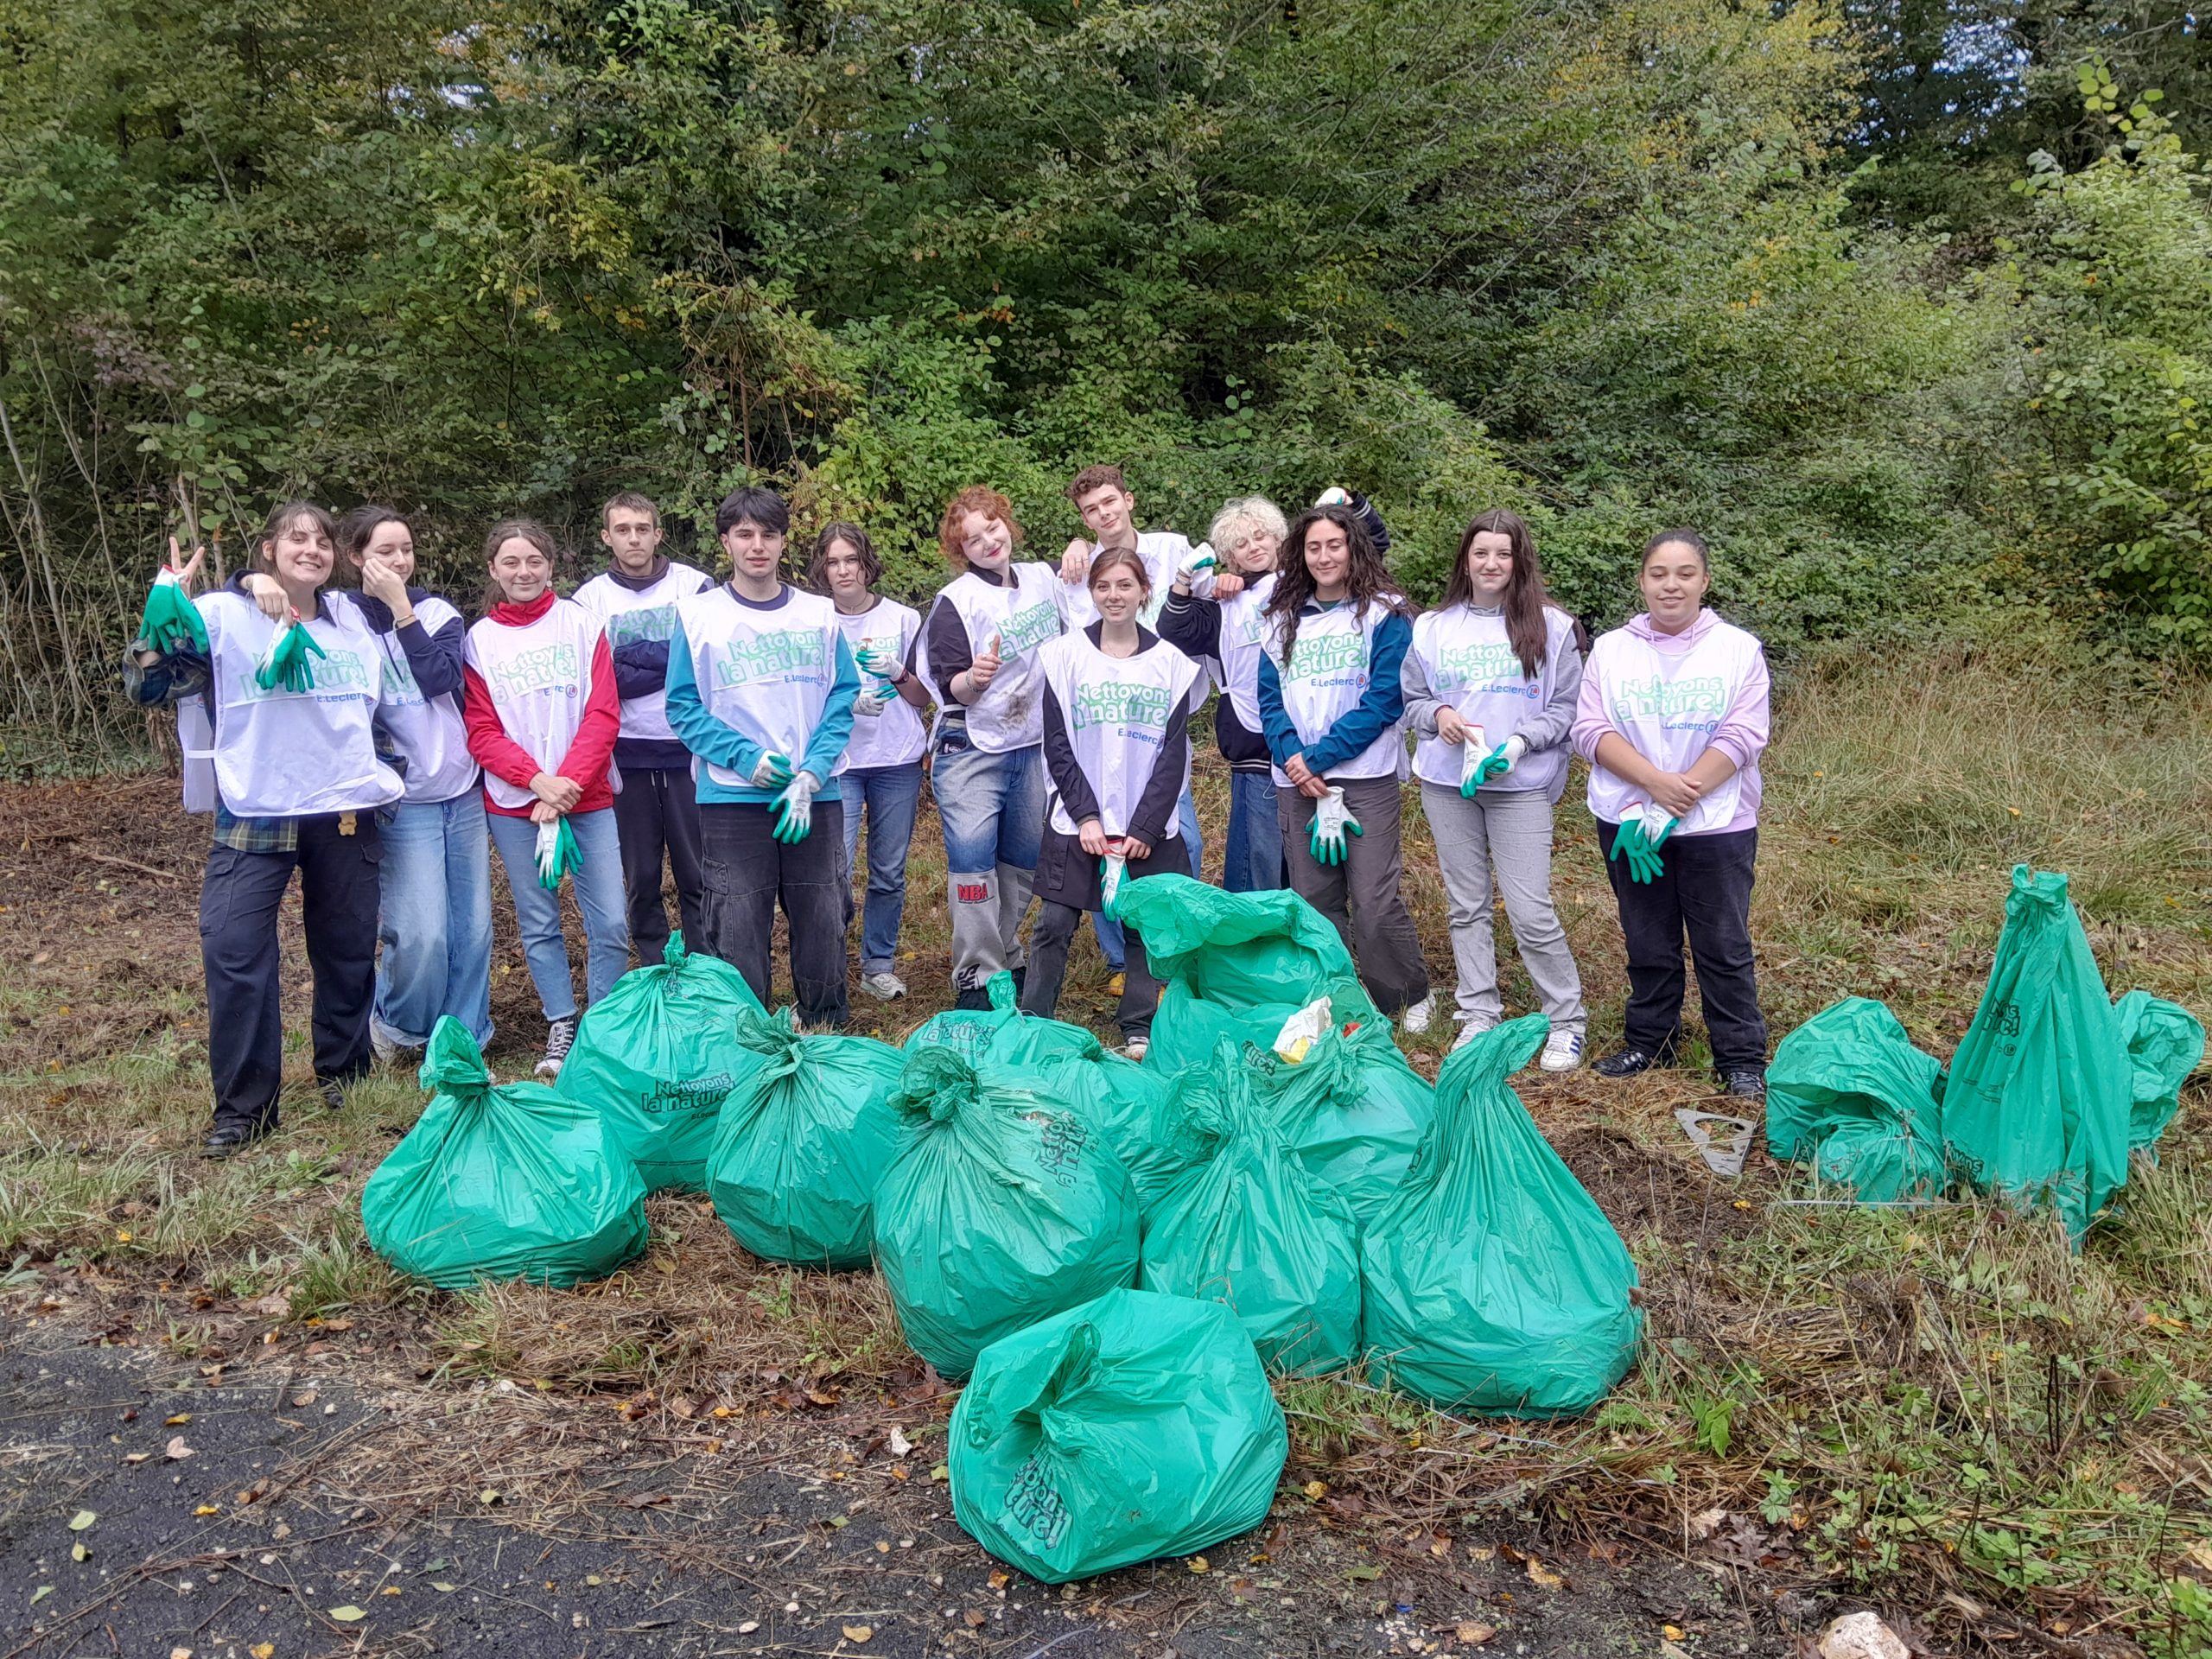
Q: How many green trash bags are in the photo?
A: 14